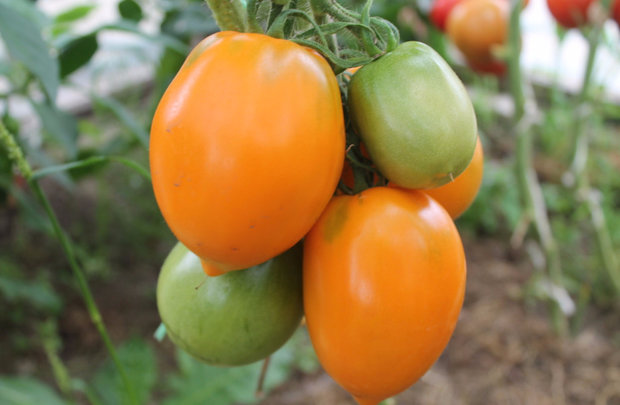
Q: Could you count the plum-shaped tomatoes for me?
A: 5